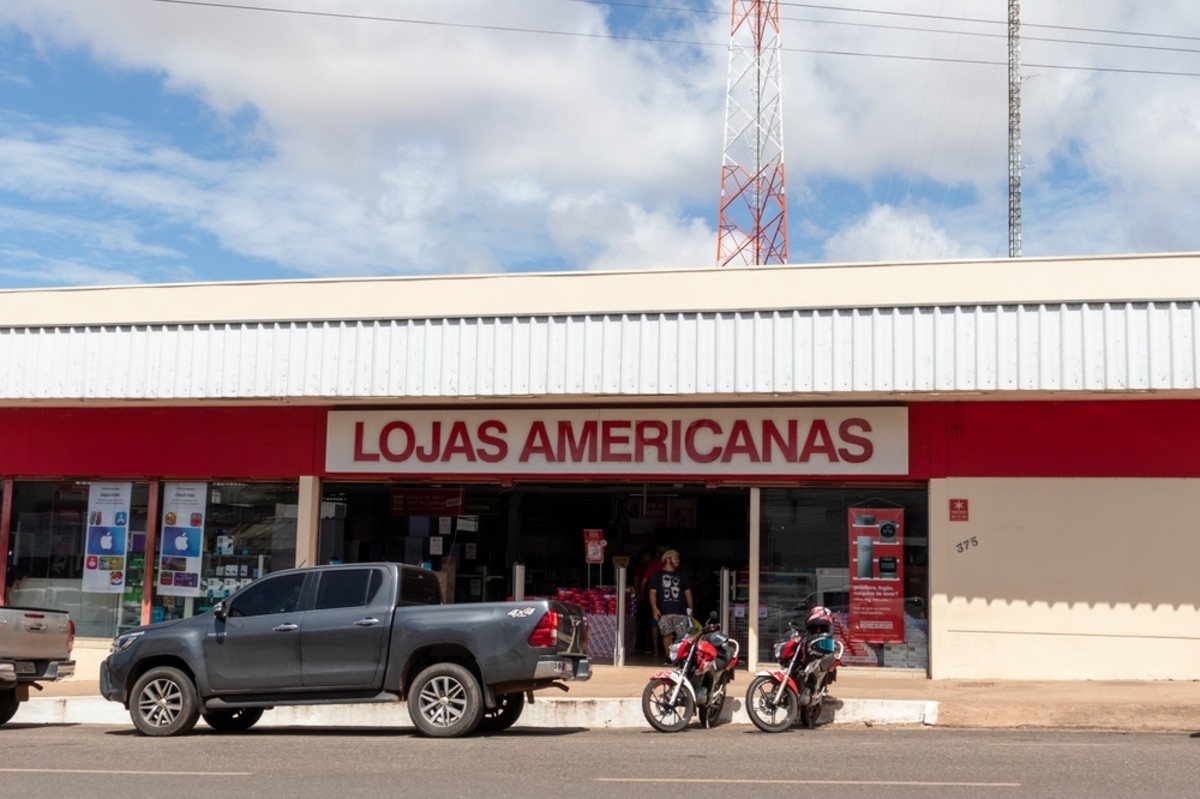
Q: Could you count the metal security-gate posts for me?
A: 3